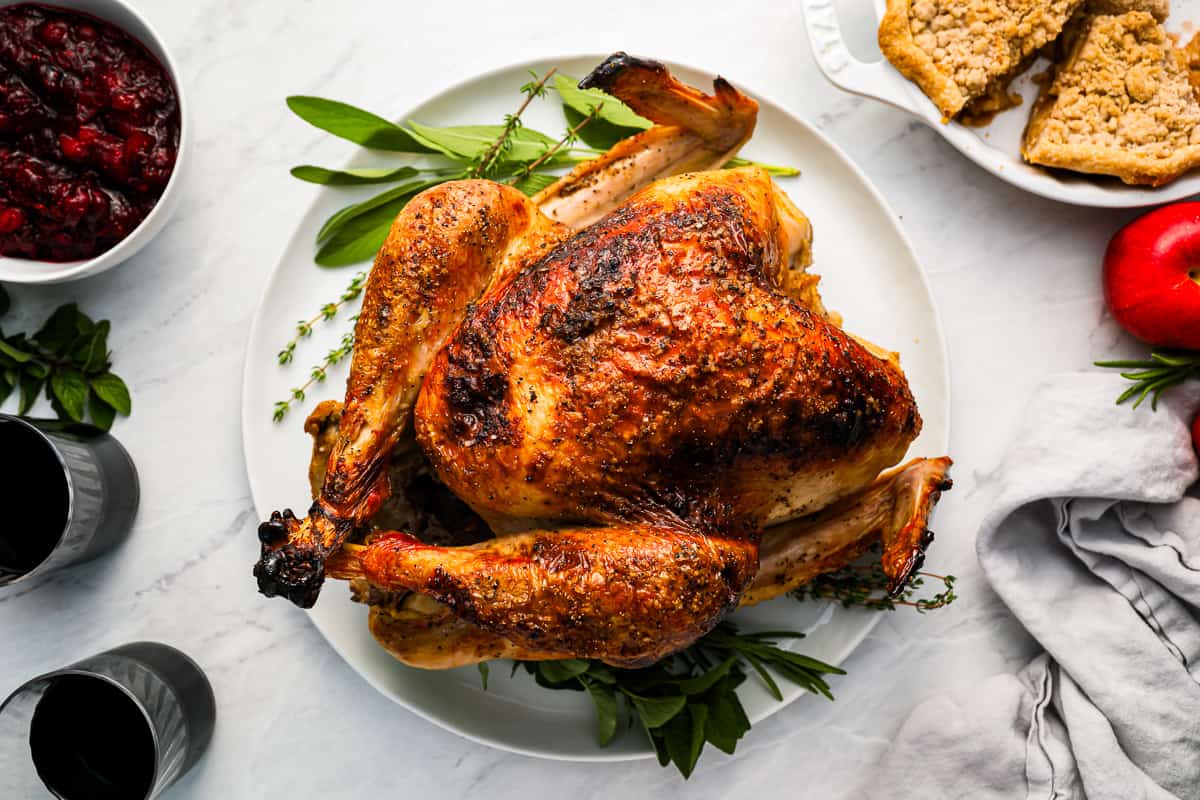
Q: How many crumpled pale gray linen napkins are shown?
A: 1